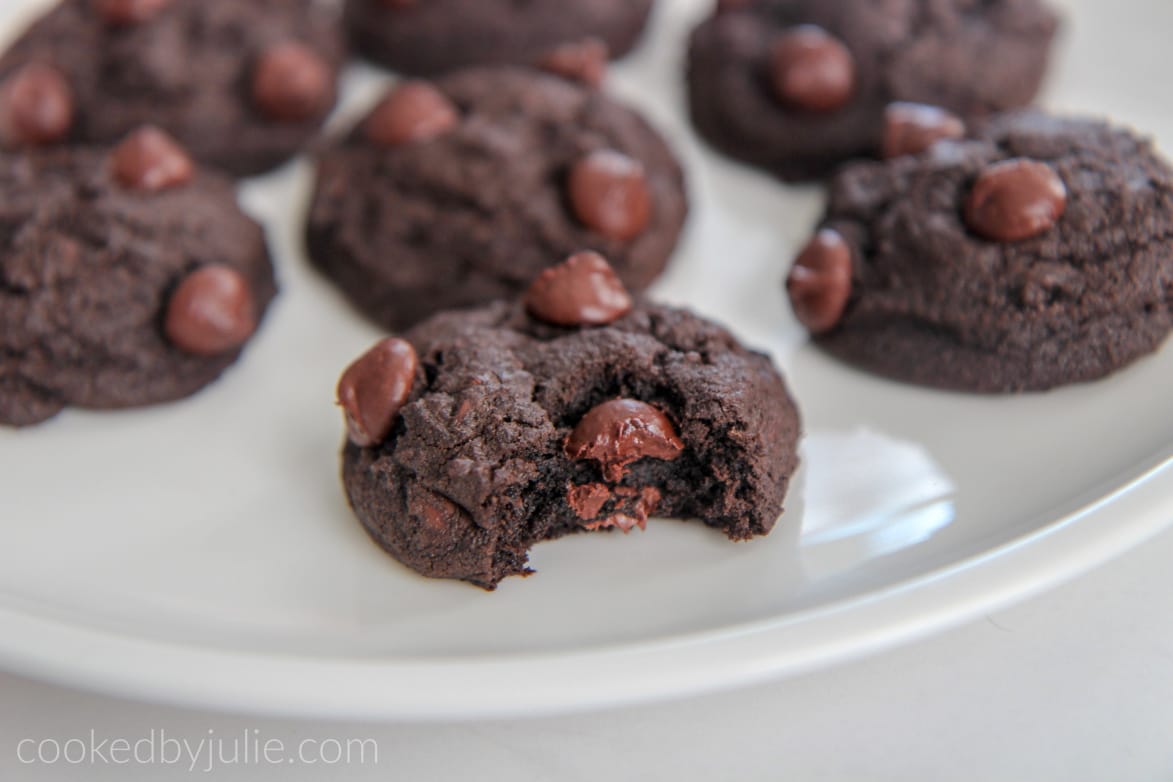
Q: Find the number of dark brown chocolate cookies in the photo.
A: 7